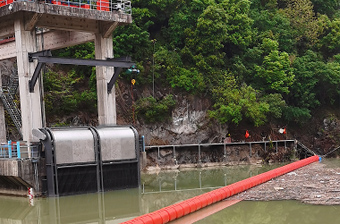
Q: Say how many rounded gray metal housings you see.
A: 2